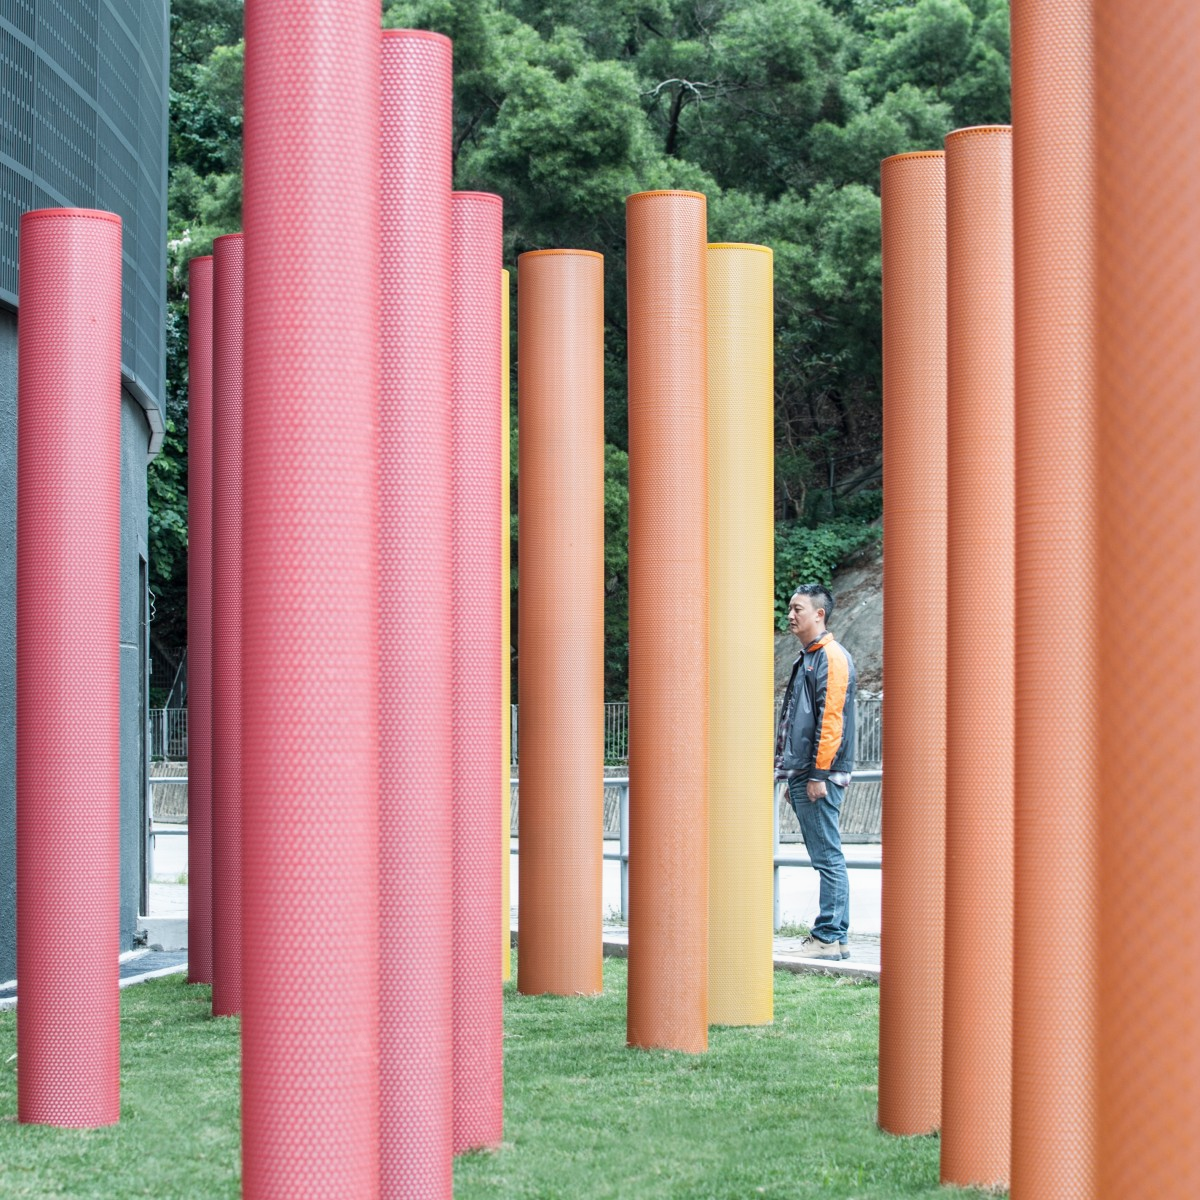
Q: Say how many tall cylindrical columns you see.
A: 14